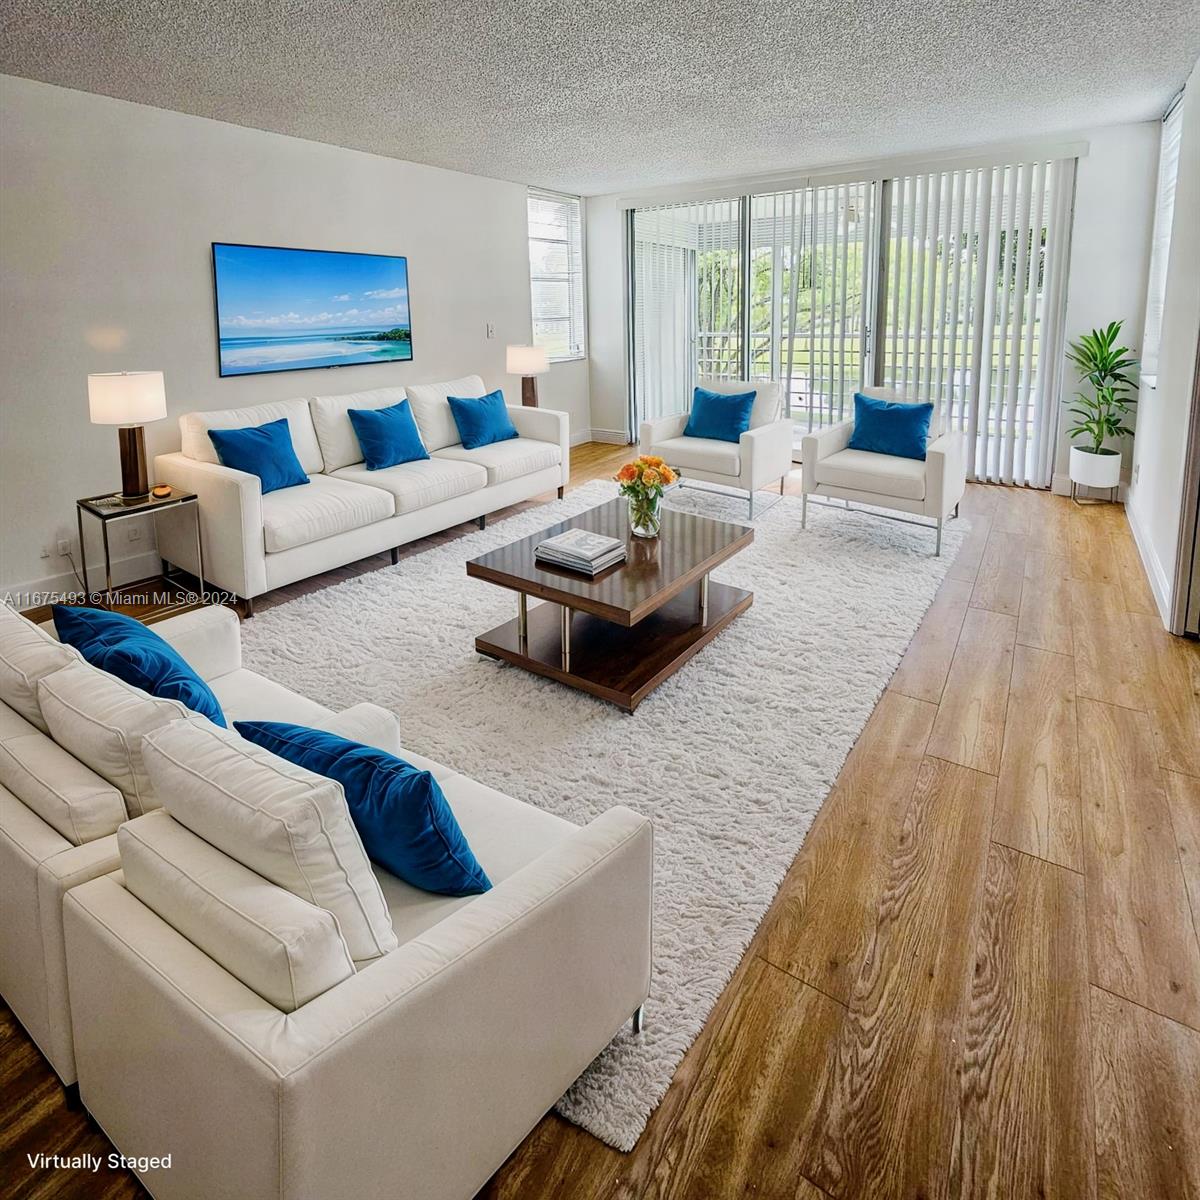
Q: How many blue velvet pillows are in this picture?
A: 7